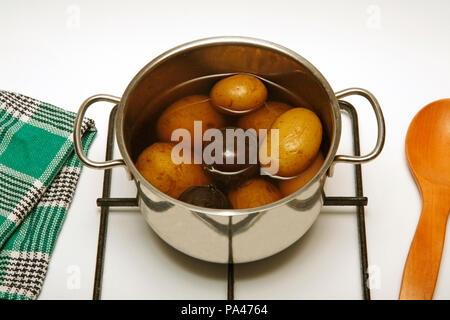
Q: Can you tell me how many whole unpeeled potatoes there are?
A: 7